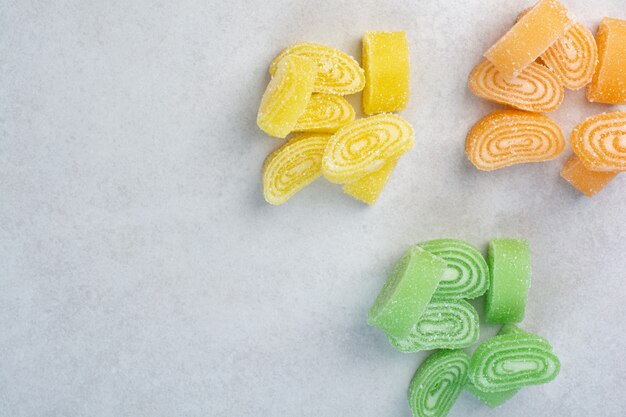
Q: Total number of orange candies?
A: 7